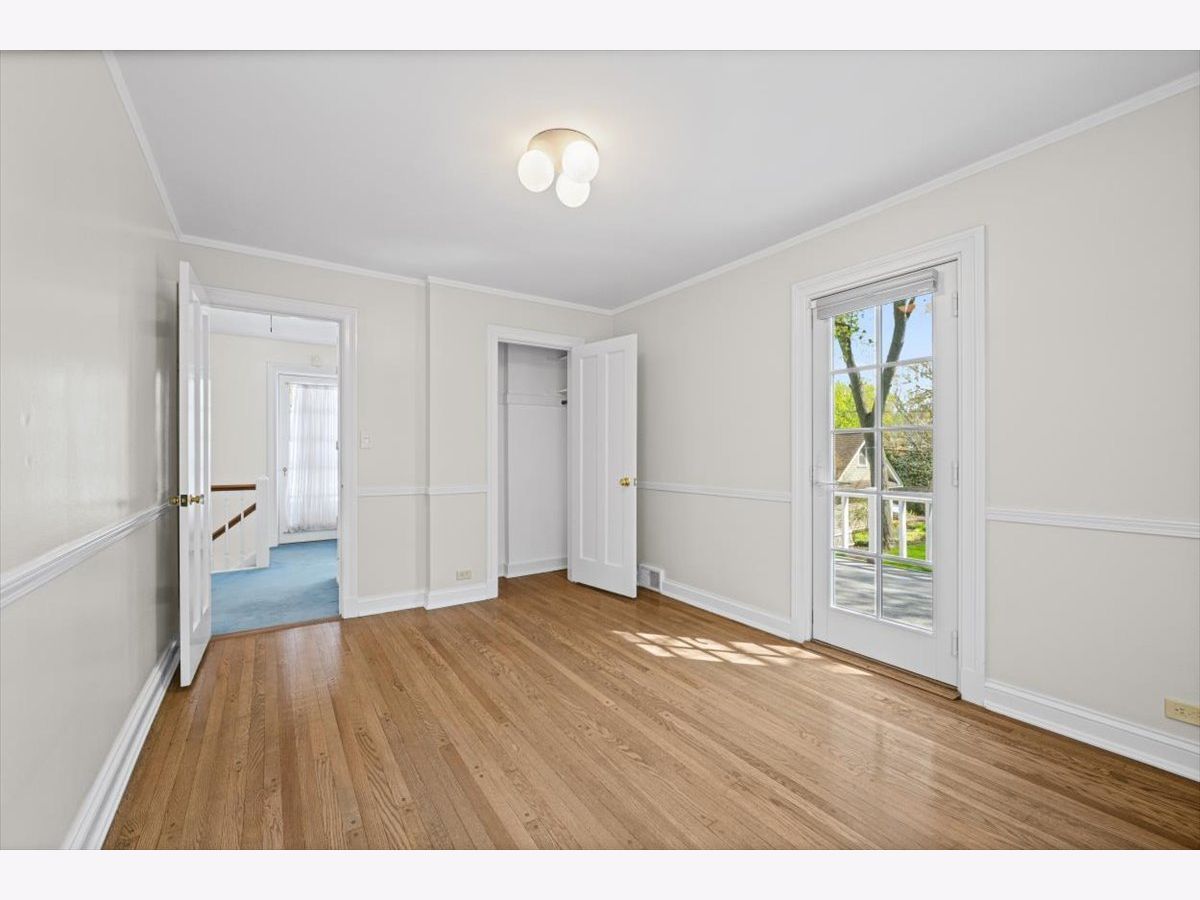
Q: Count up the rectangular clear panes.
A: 10